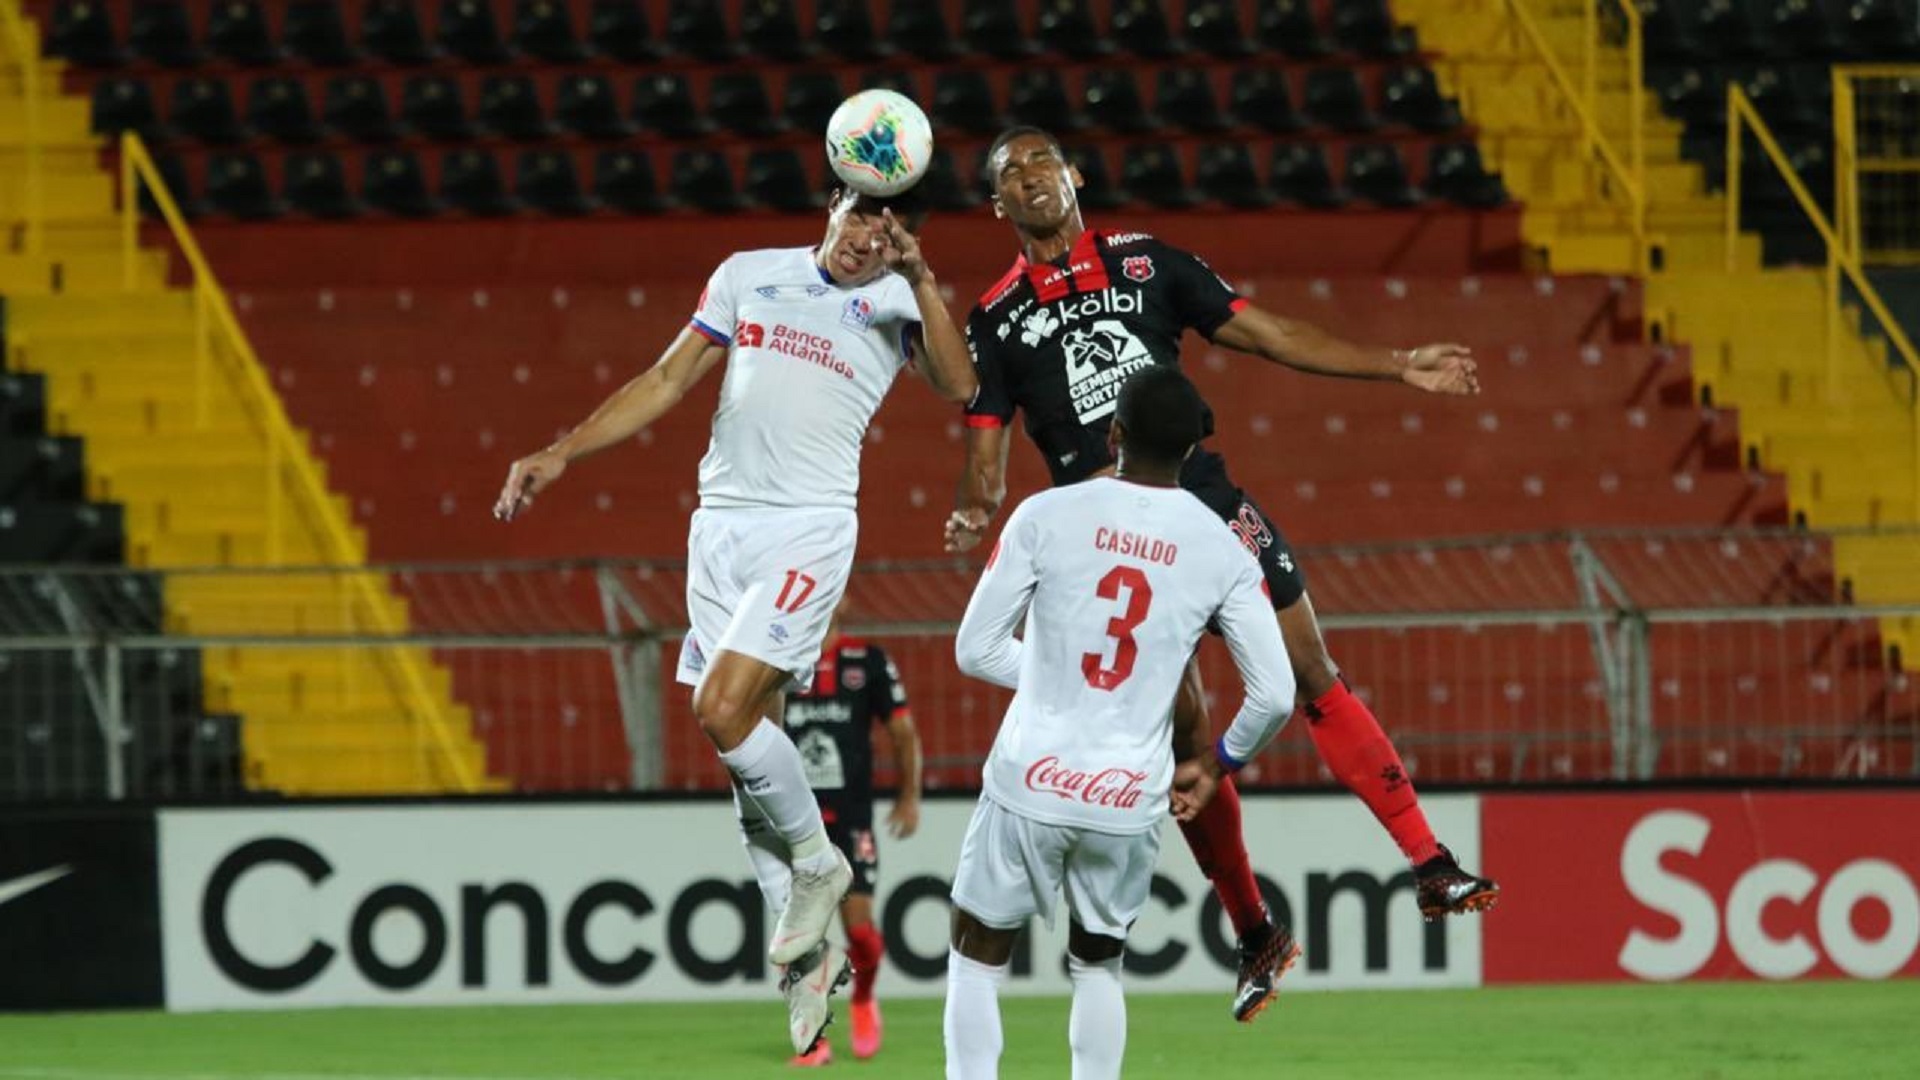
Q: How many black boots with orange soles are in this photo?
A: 2